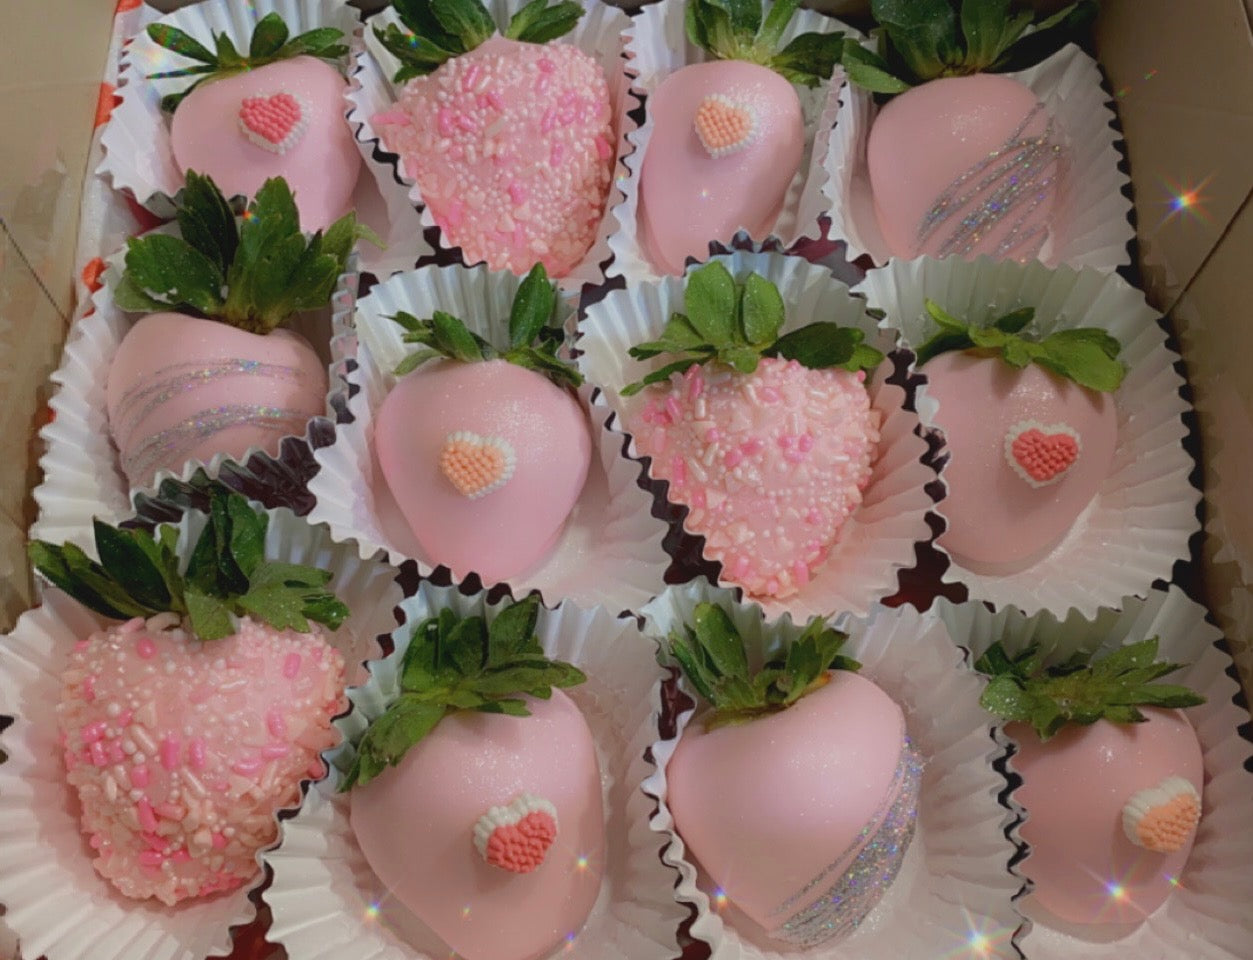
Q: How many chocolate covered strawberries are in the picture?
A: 12